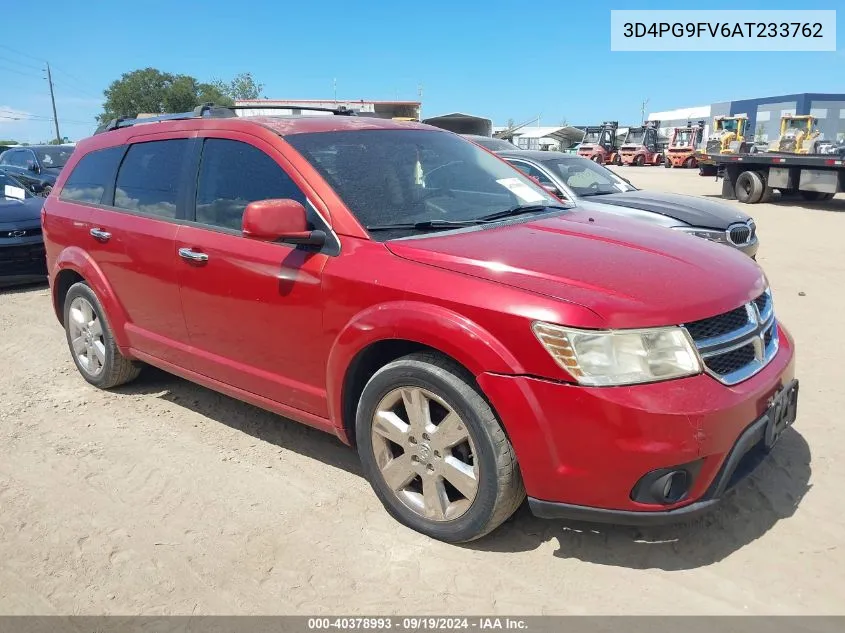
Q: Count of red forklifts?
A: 3